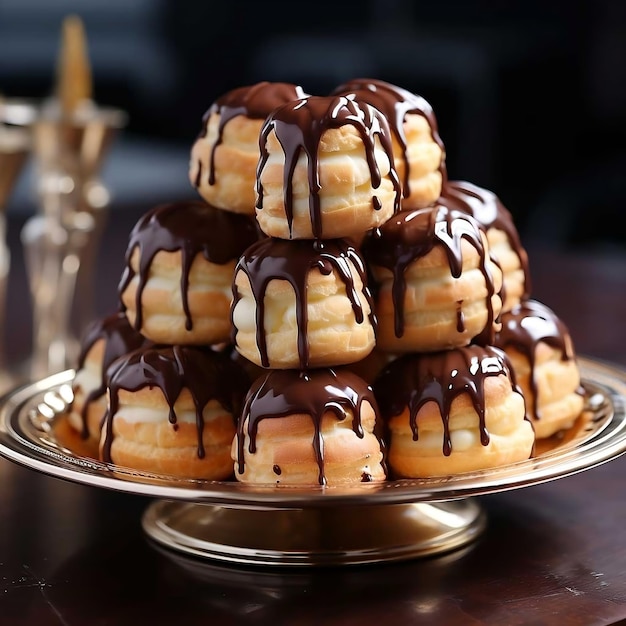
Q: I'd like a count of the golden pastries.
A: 12